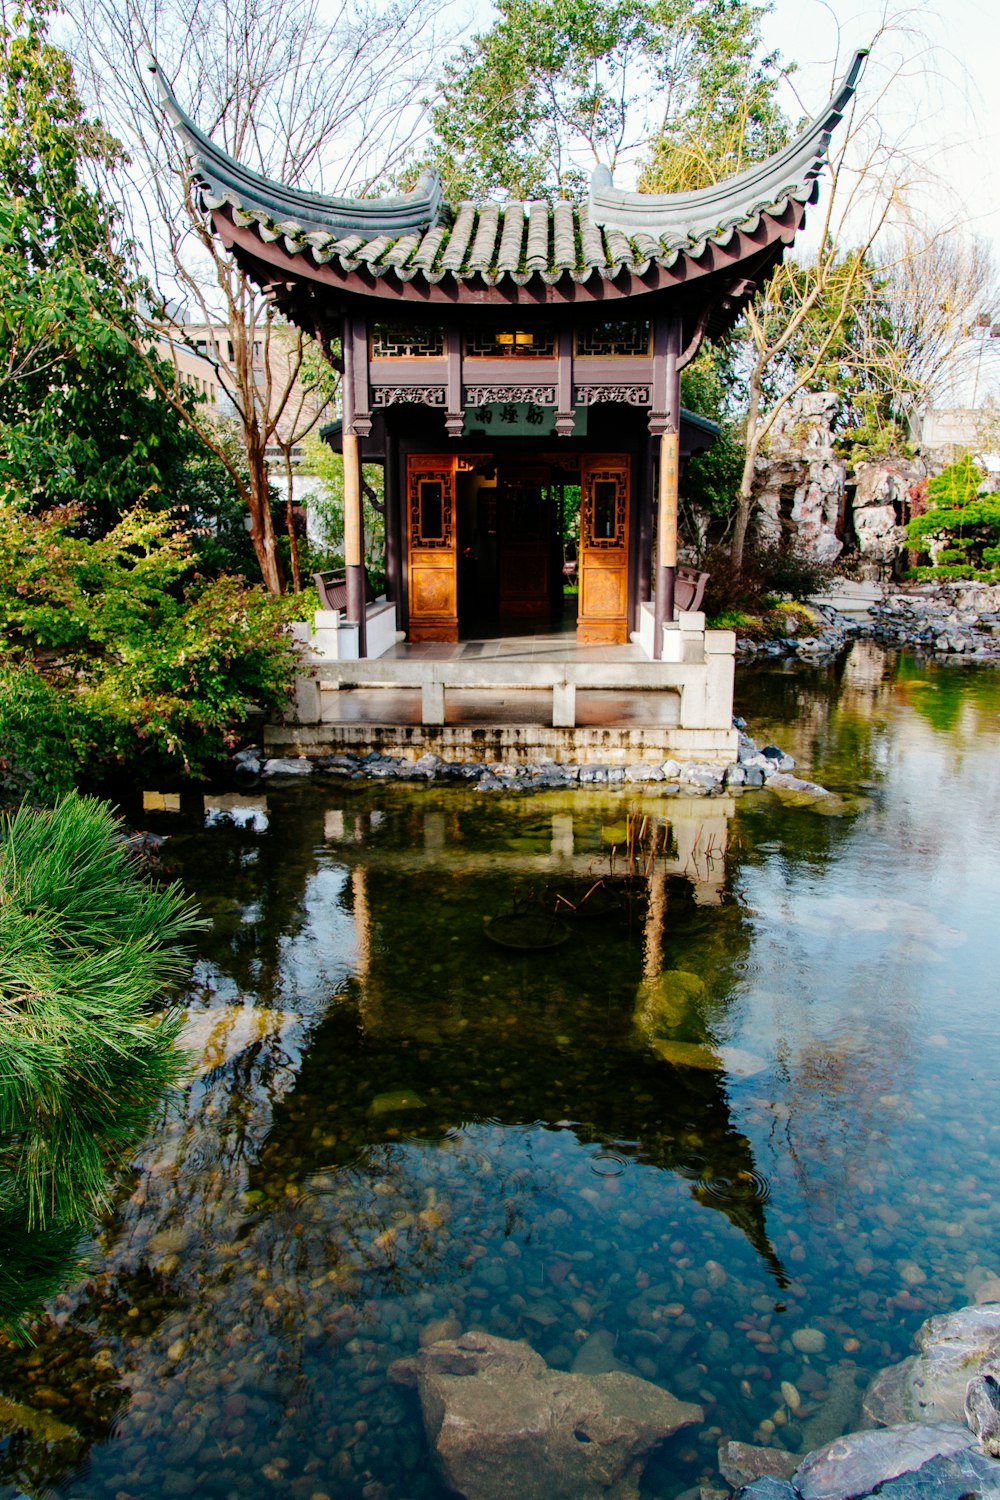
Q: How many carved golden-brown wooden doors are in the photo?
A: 2